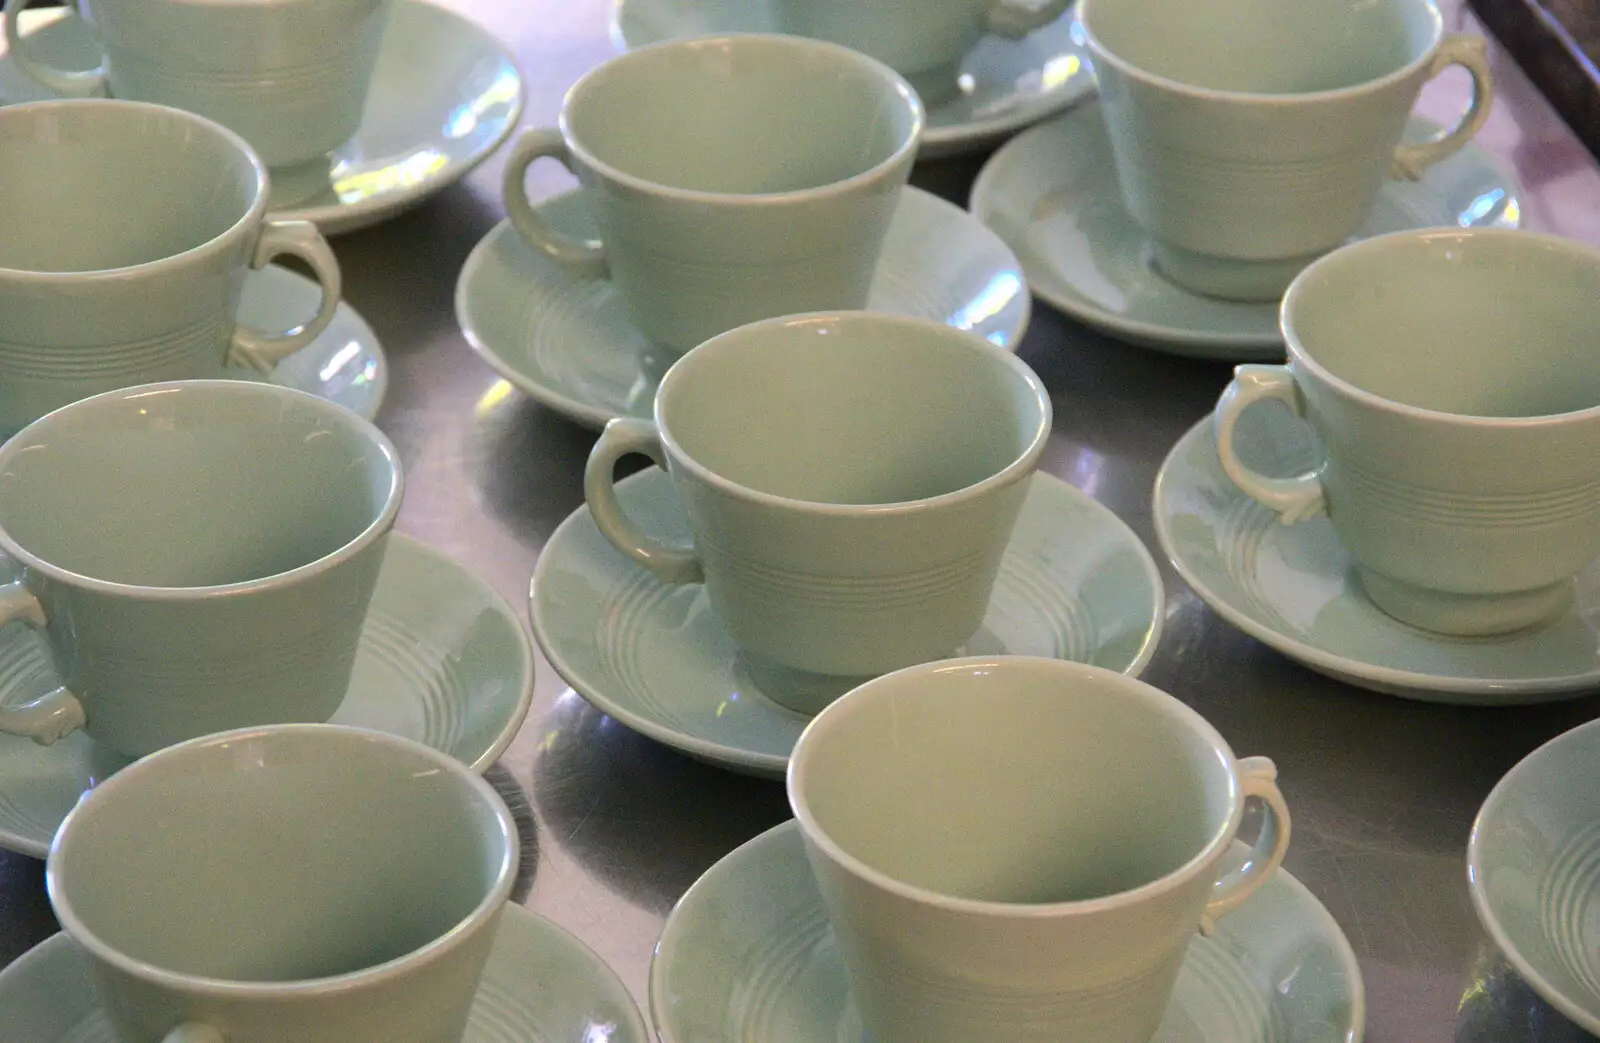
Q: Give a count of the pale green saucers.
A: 11